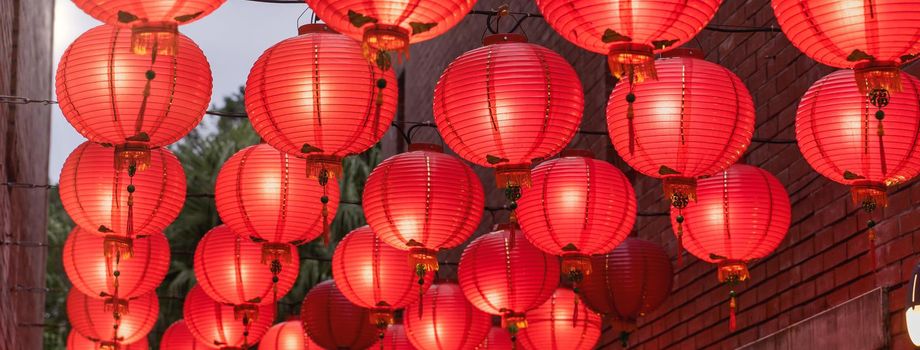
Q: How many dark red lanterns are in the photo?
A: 2